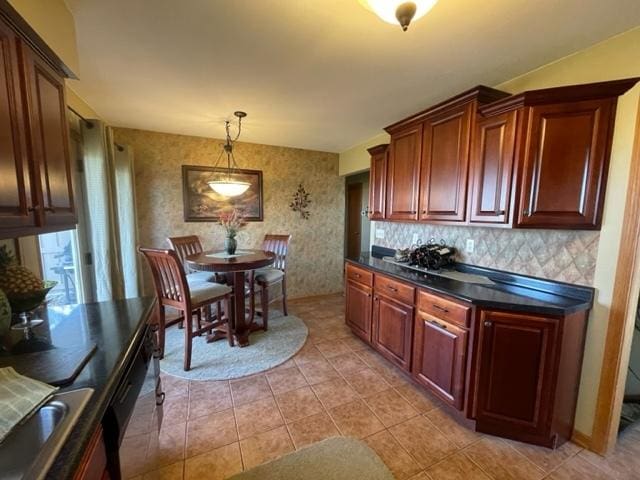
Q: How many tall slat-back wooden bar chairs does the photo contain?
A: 3